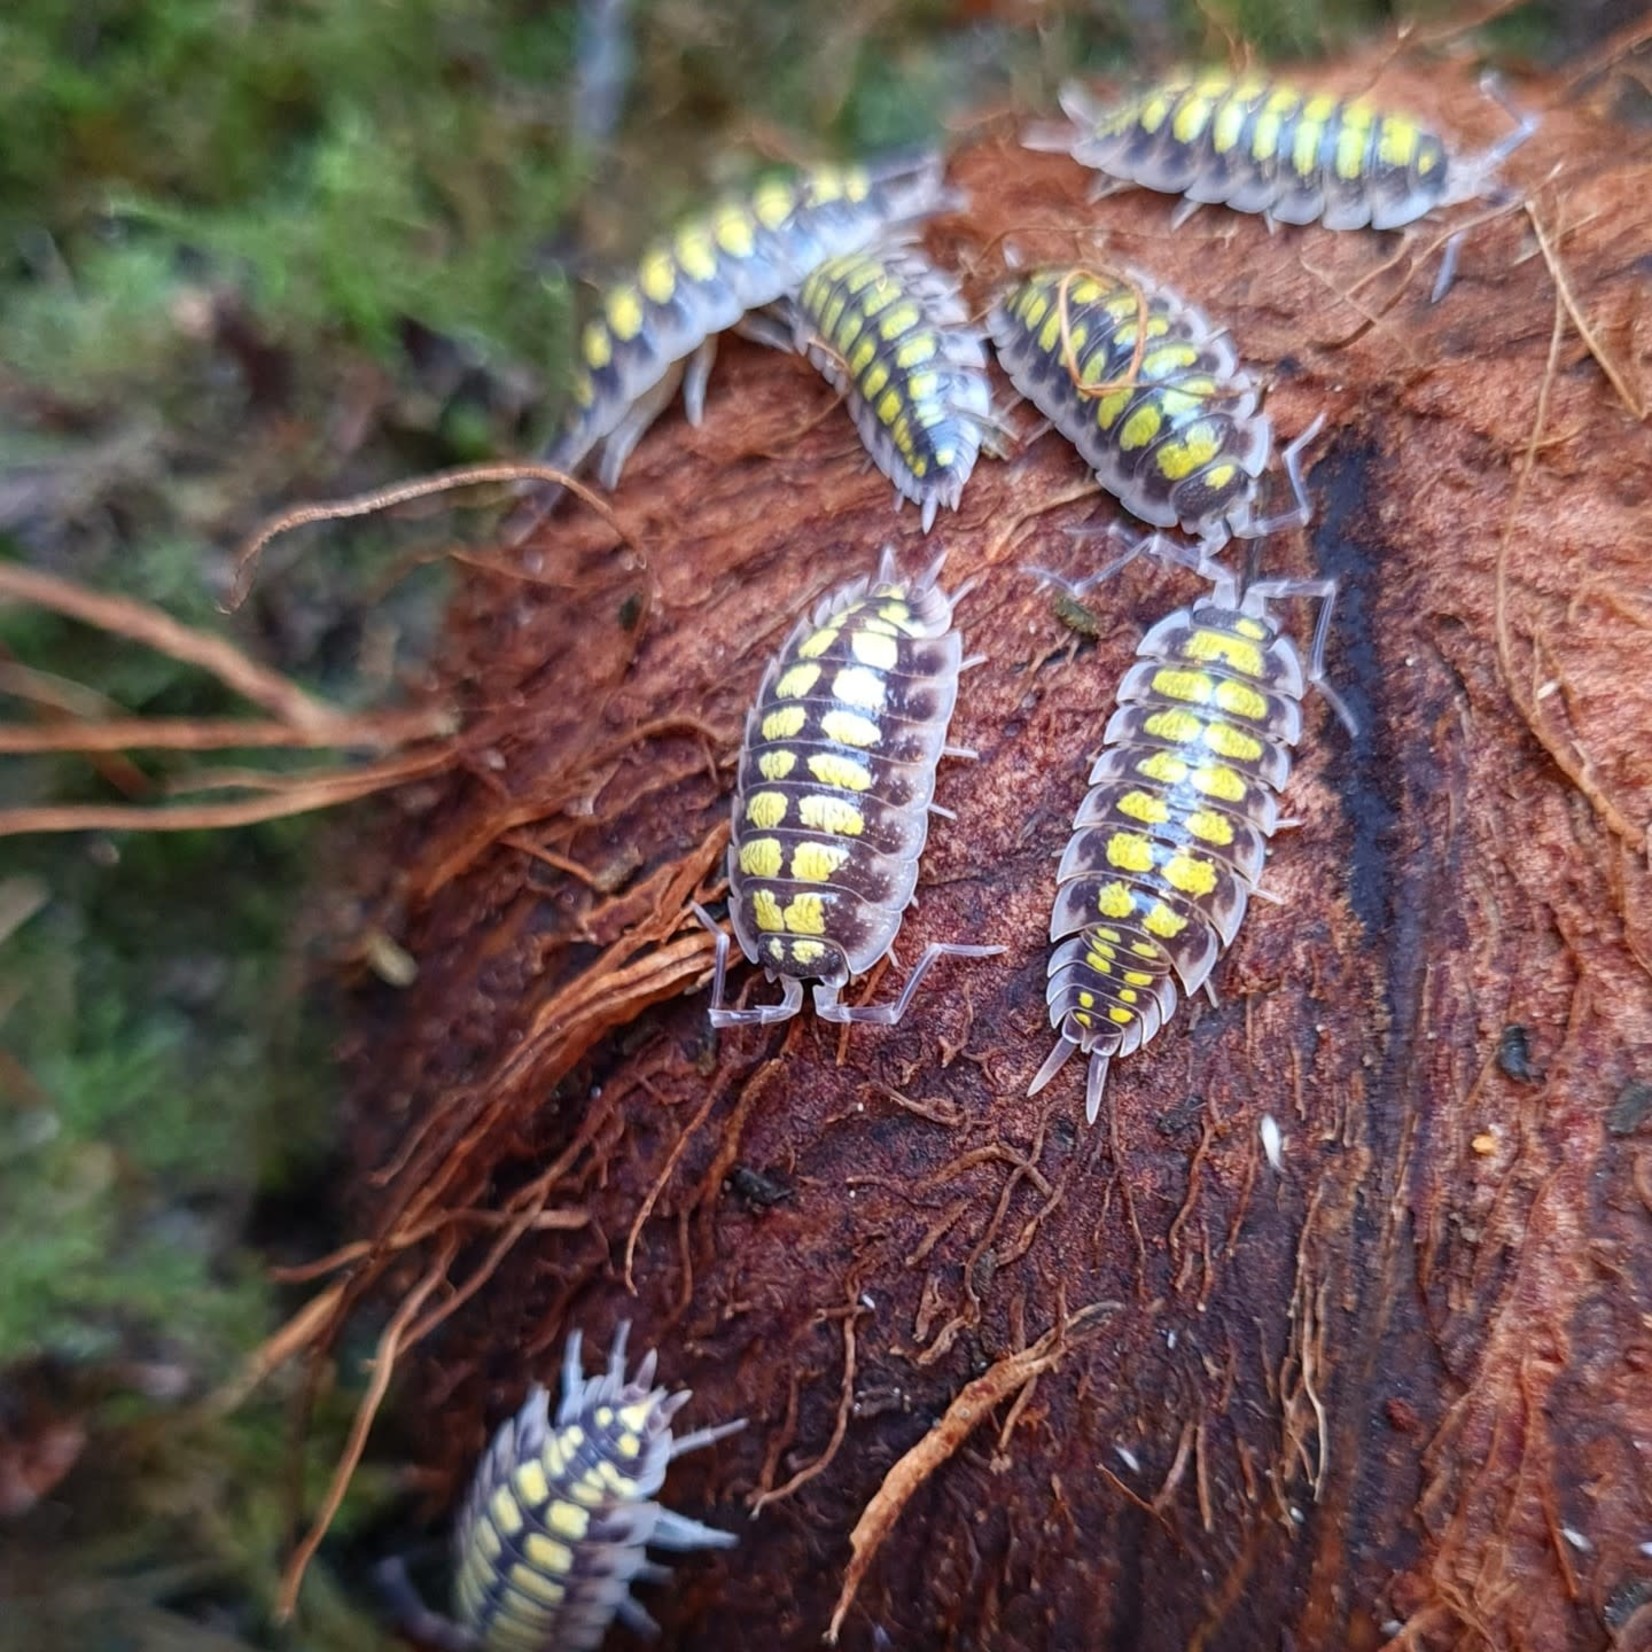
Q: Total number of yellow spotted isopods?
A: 7